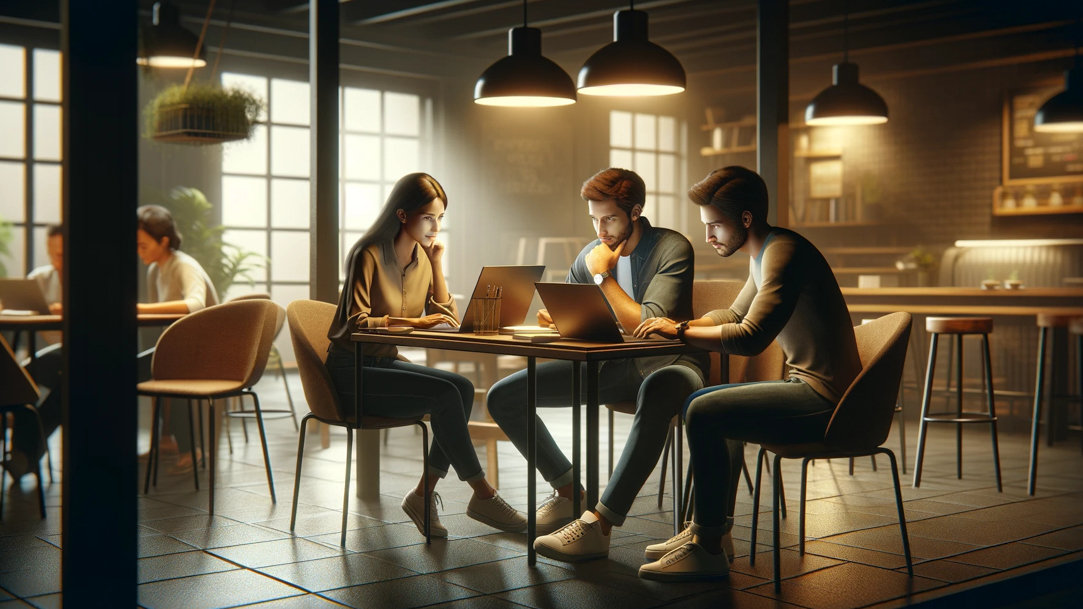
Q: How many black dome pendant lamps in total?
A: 5